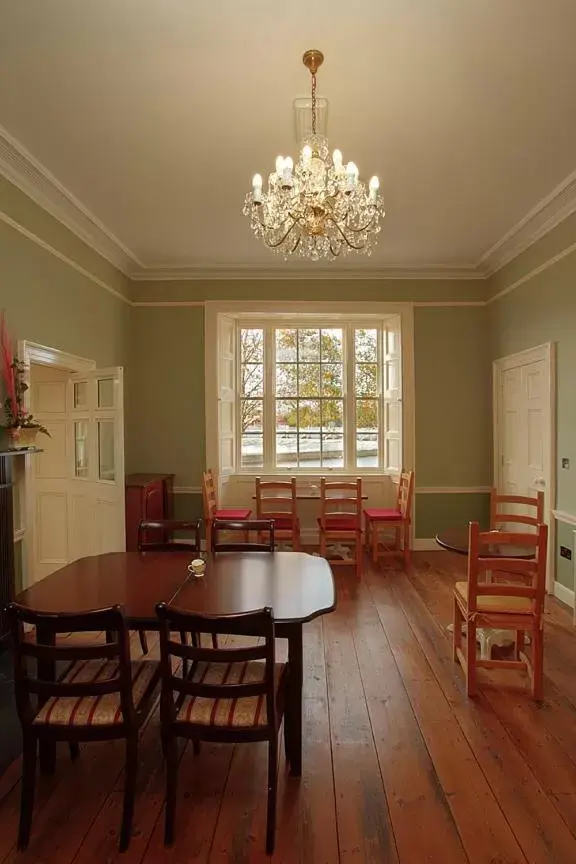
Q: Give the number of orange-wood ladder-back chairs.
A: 6